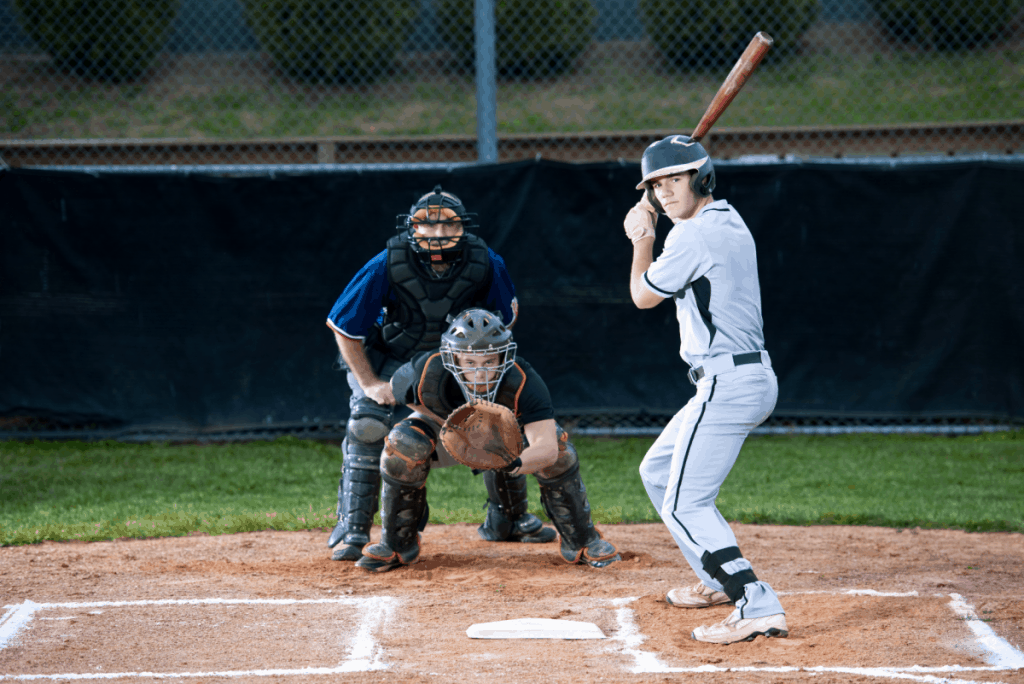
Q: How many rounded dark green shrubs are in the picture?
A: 5